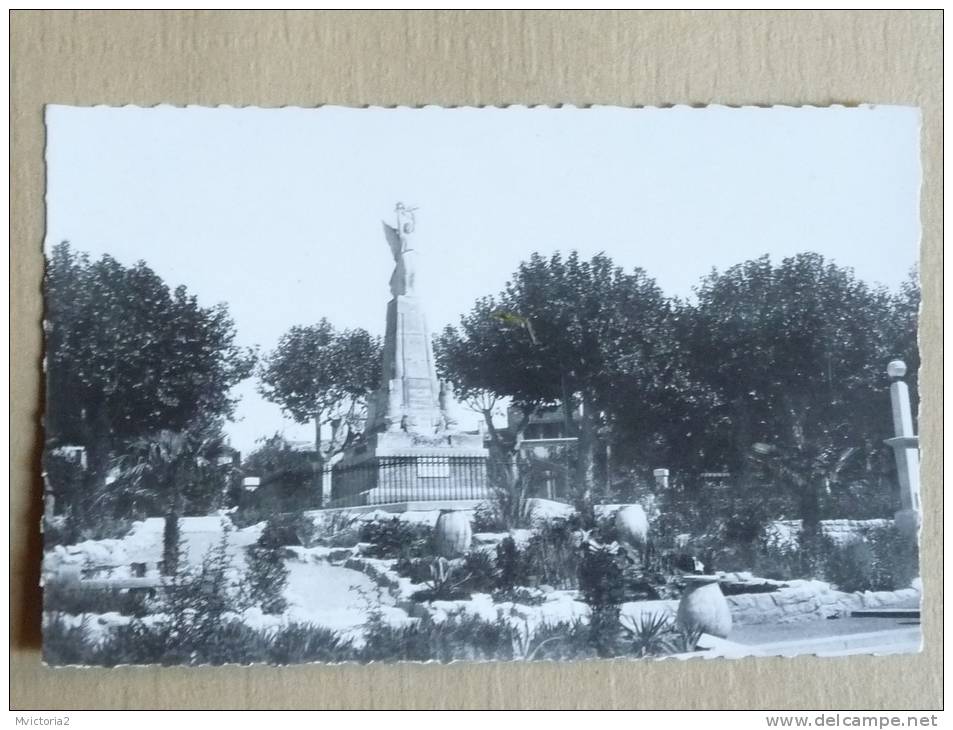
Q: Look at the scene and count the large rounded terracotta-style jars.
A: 3